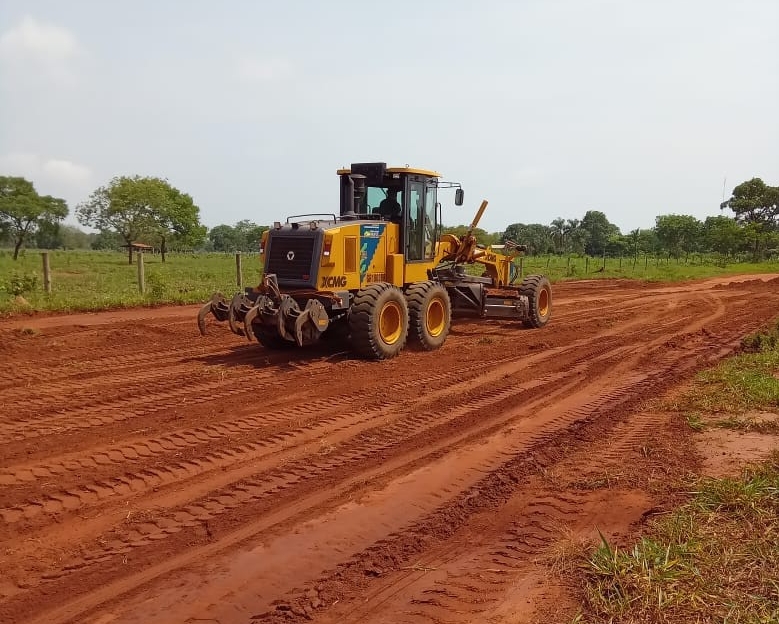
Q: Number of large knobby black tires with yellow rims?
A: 3